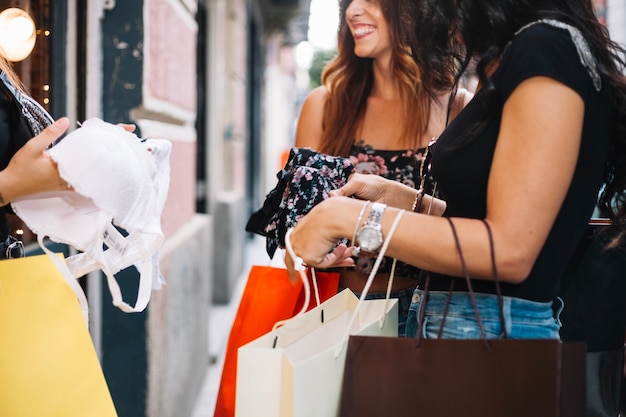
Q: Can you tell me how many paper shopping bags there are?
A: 4